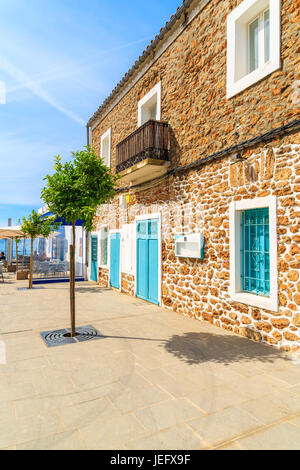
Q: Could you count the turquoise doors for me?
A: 3